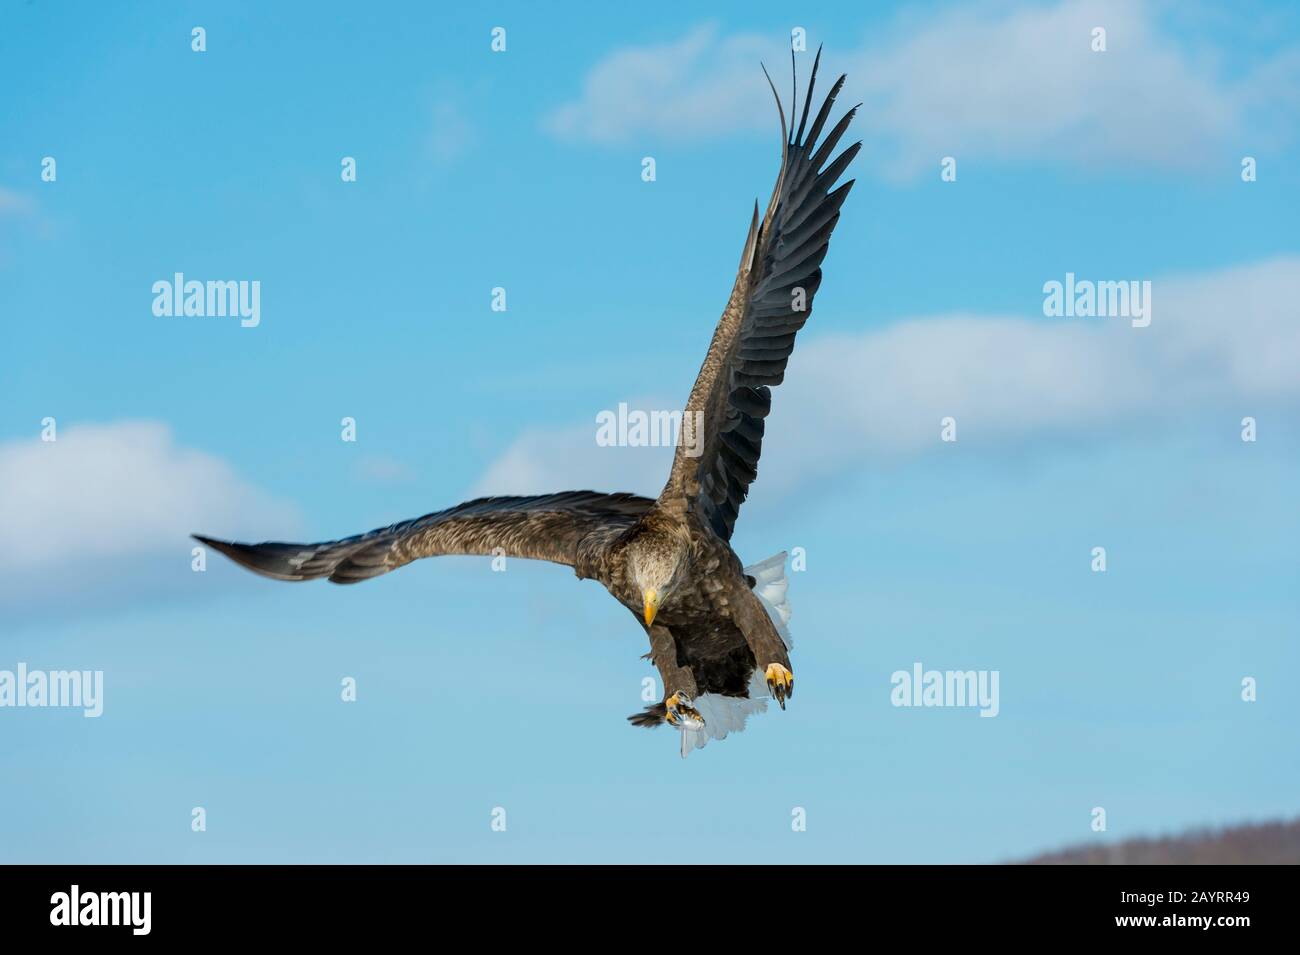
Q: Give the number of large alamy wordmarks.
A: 6